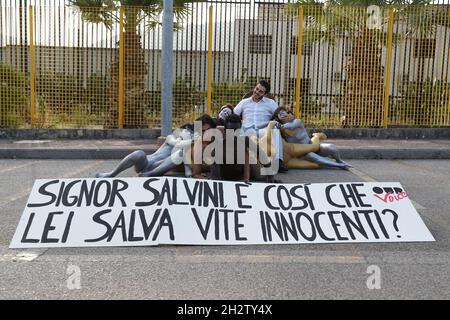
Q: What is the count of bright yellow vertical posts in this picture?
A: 5